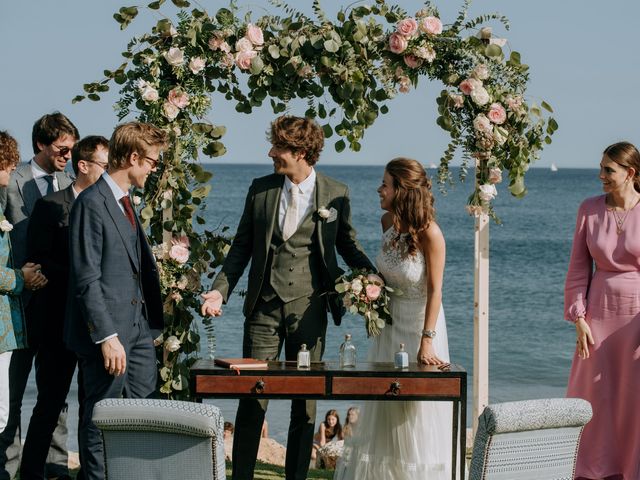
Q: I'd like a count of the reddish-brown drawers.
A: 2